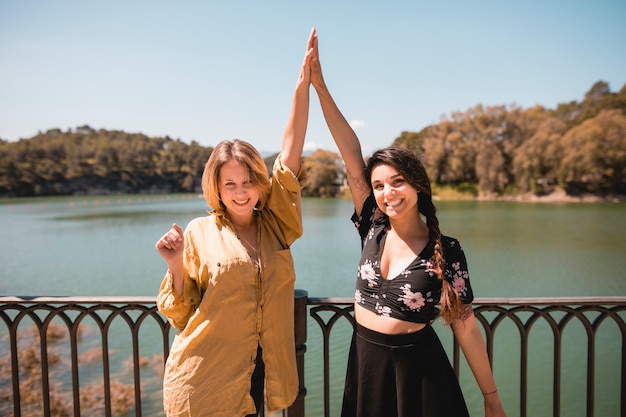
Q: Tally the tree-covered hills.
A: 2